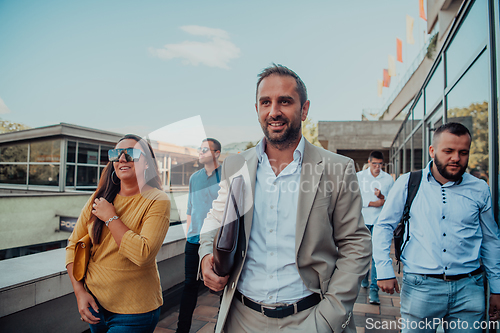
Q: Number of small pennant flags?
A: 6